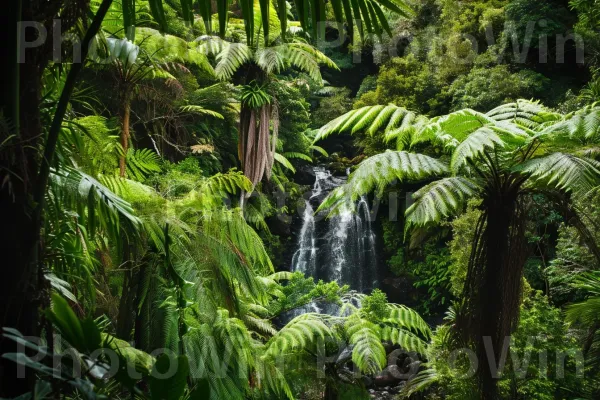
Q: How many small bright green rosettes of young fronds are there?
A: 1